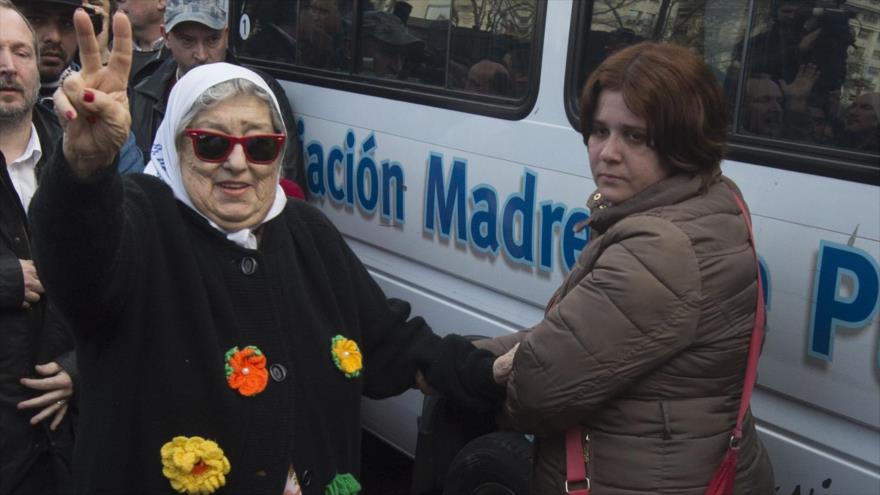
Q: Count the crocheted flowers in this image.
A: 4